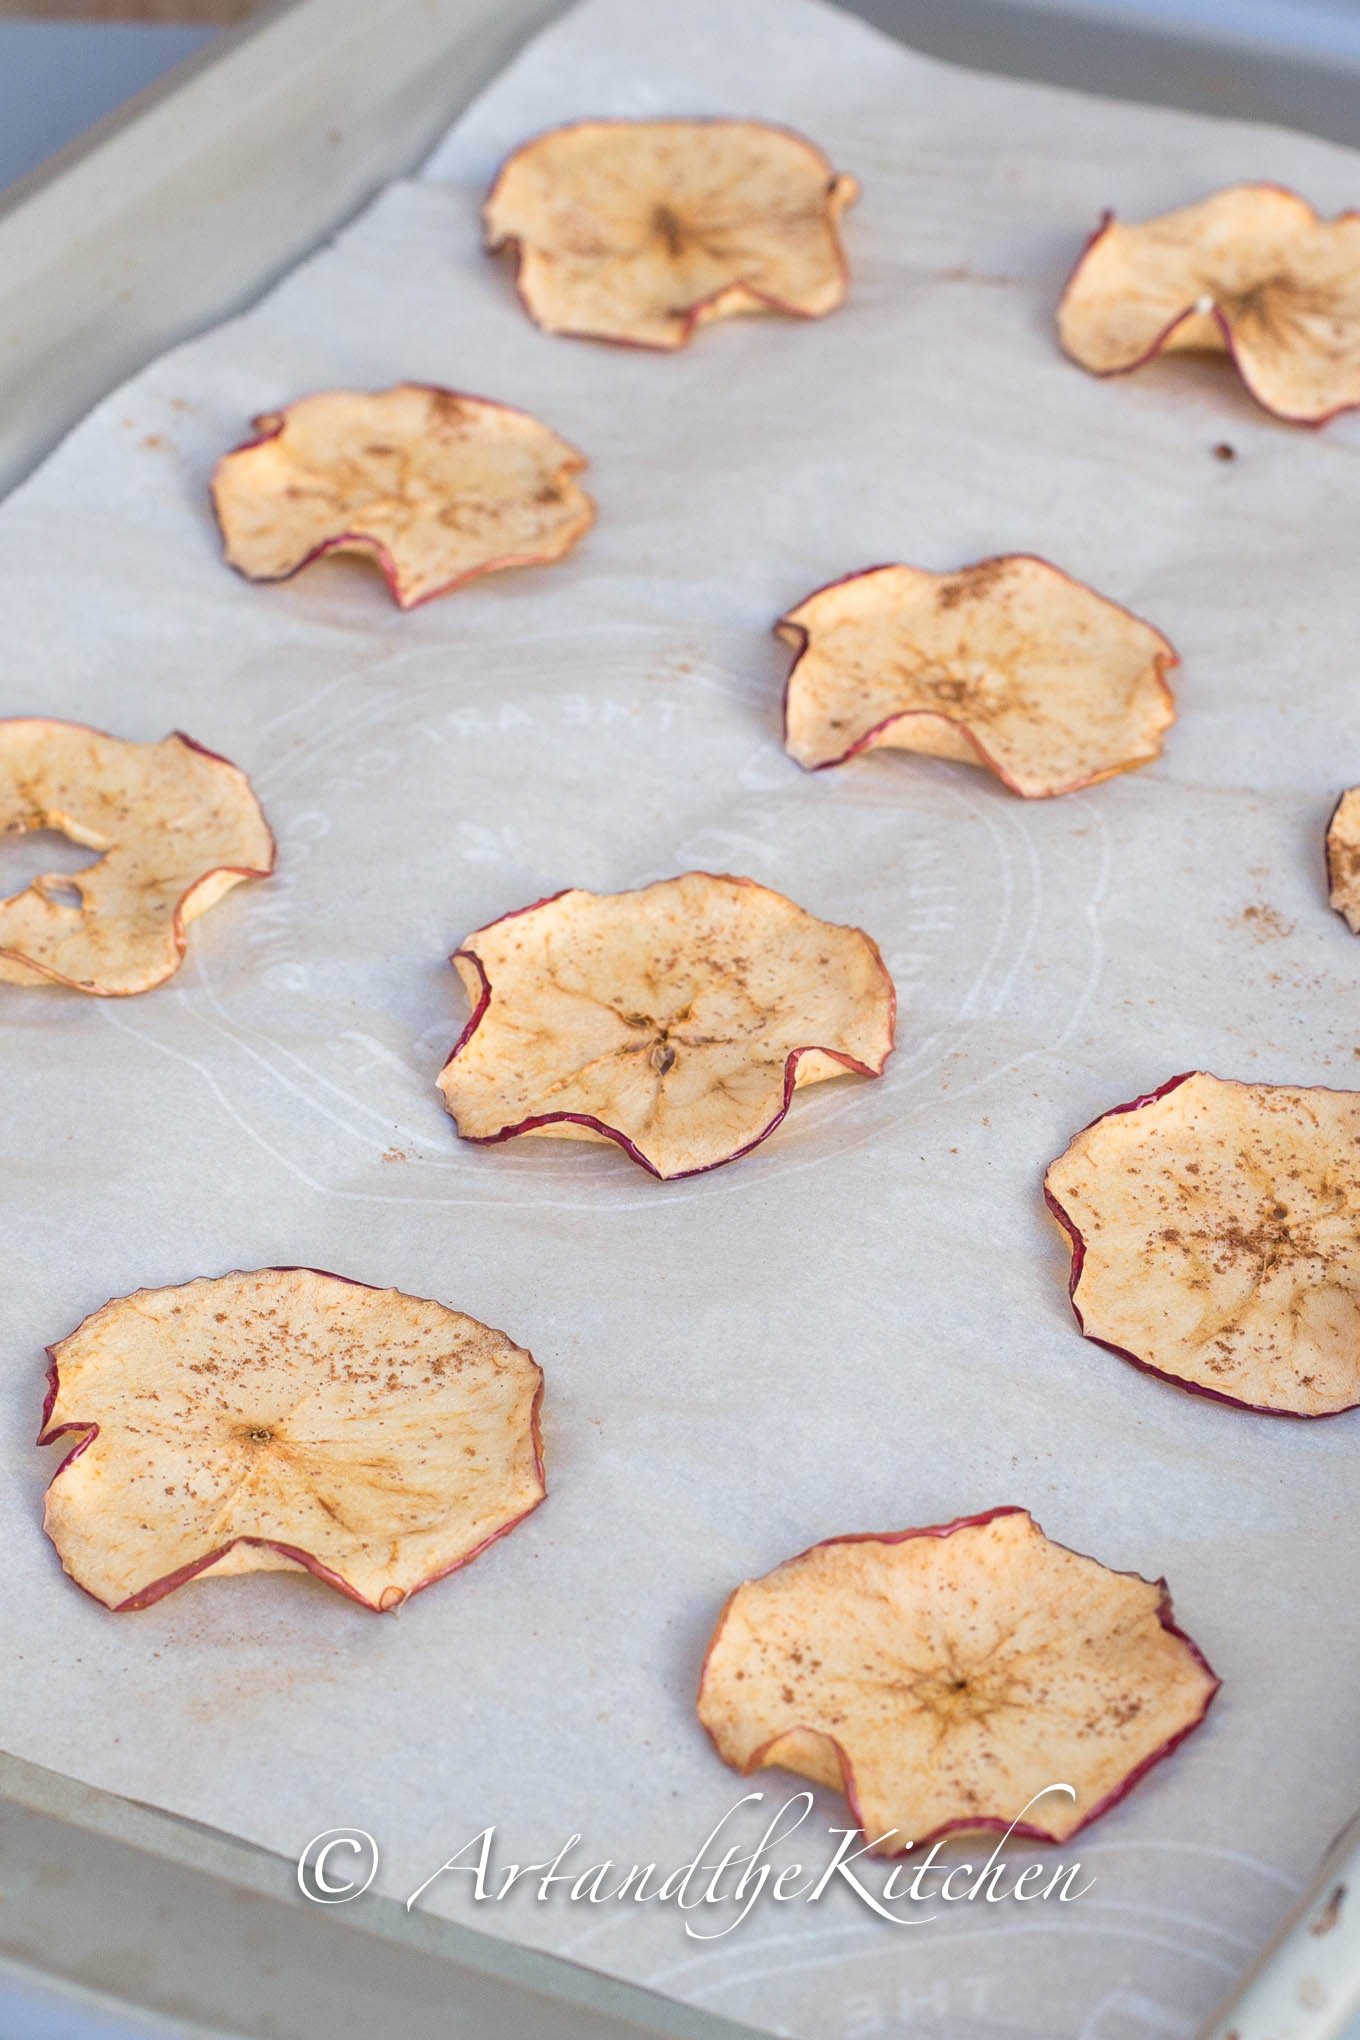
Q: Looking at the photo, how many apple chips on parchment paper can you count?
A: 10